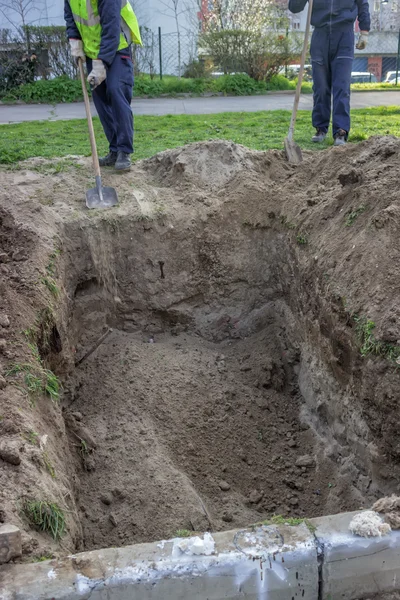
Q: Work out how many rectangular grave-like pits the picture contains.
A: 1